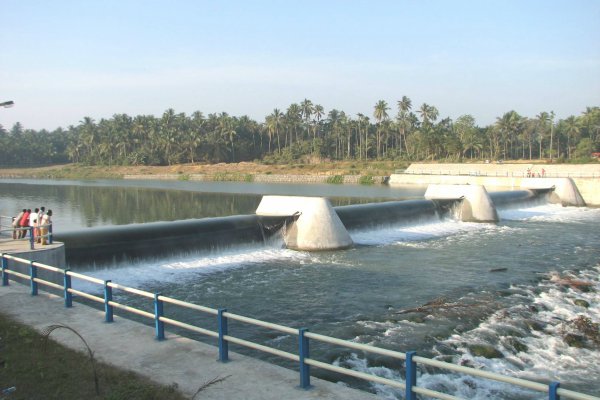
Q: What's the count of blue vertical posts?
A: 11